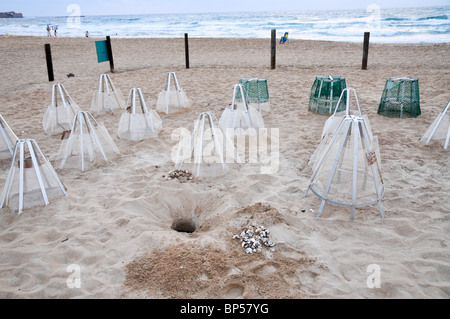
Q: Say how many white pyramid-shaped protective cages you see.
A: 12